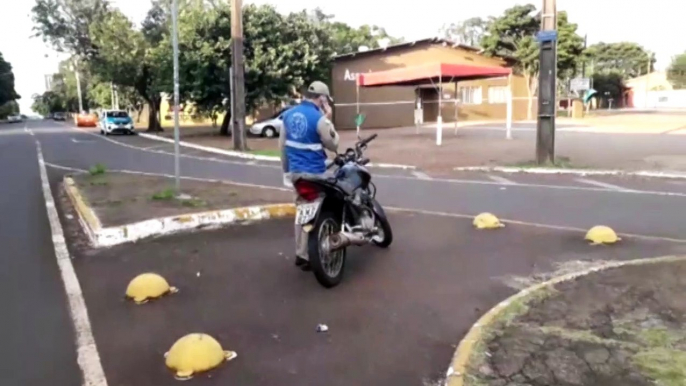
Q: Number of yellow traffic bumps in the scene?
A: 4